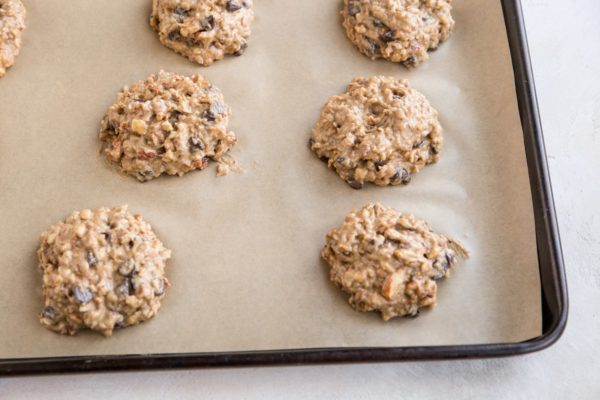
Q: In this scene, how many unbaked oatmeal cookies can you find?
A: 7